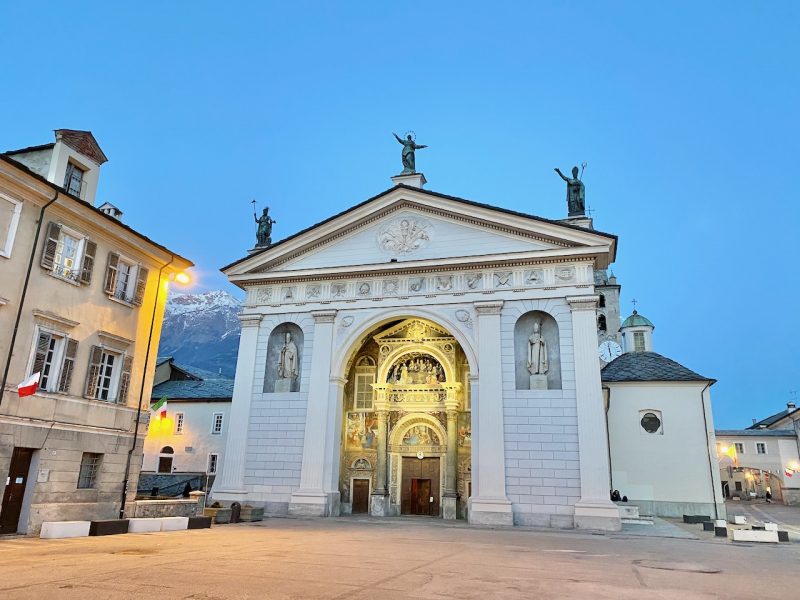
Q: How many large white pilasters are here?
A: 4